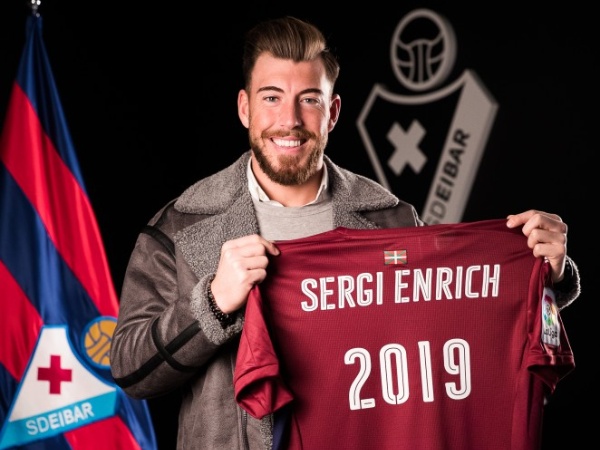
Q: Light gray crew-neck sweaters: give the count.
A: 1